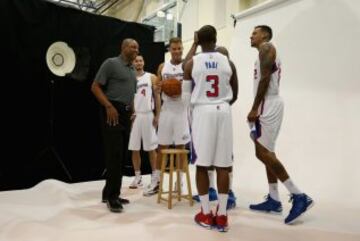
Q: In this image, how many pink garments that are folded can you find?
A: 0